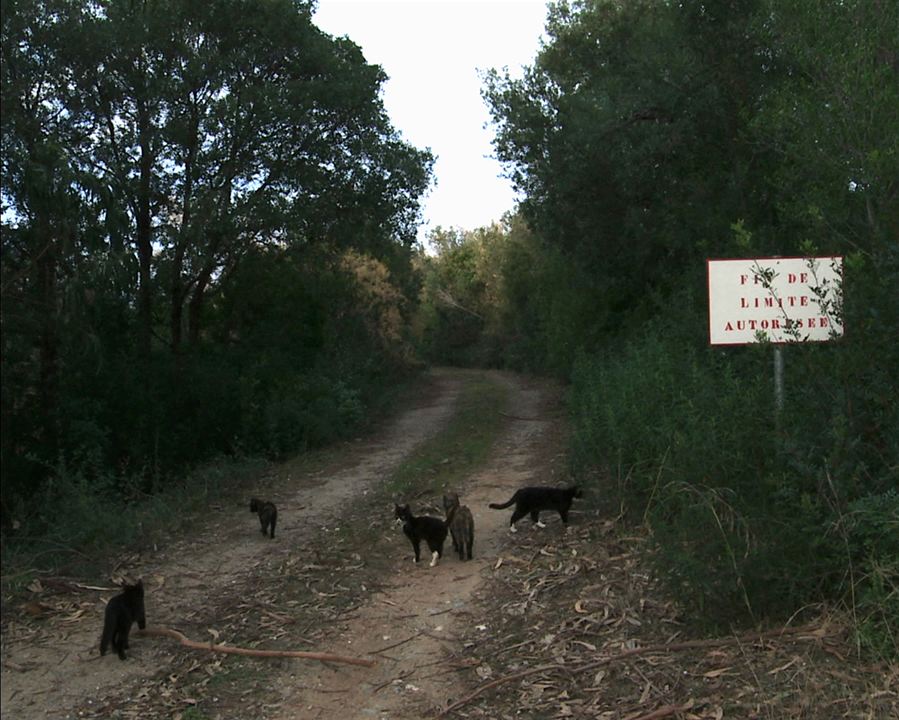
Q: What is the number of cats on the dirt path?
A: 5